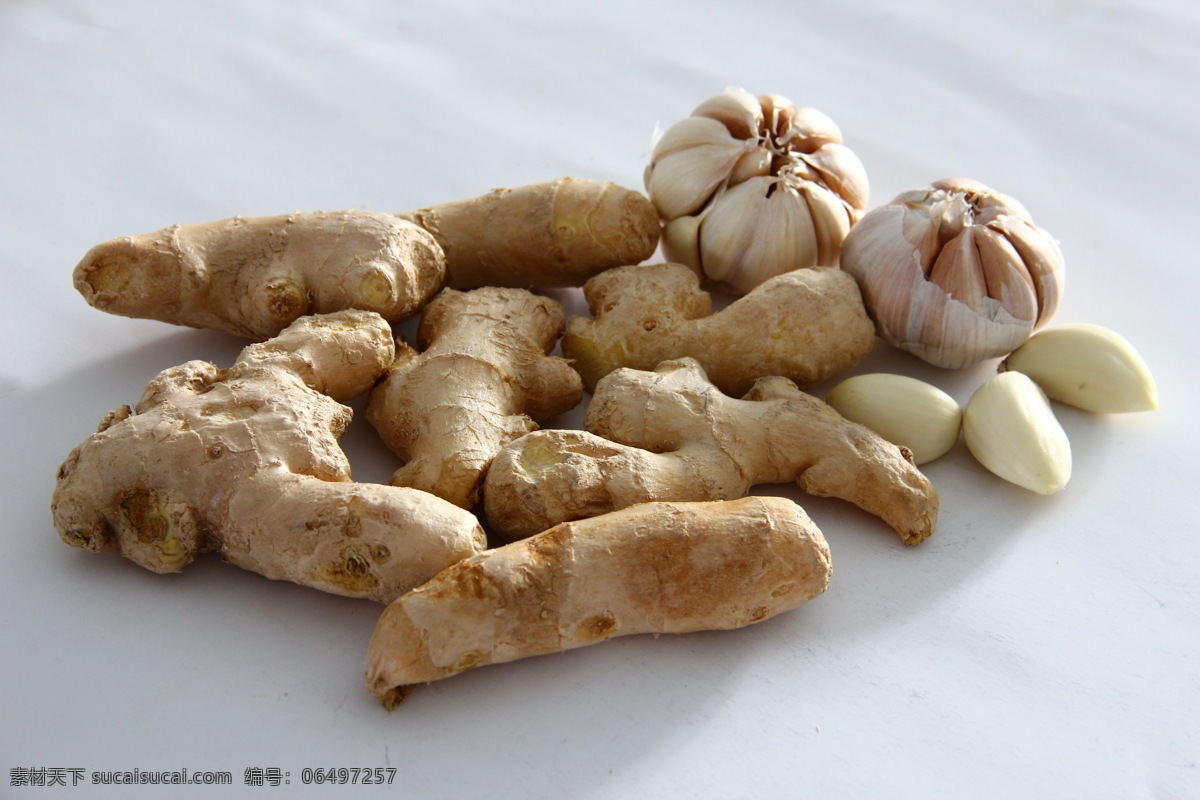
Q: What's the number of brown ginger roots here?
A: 7